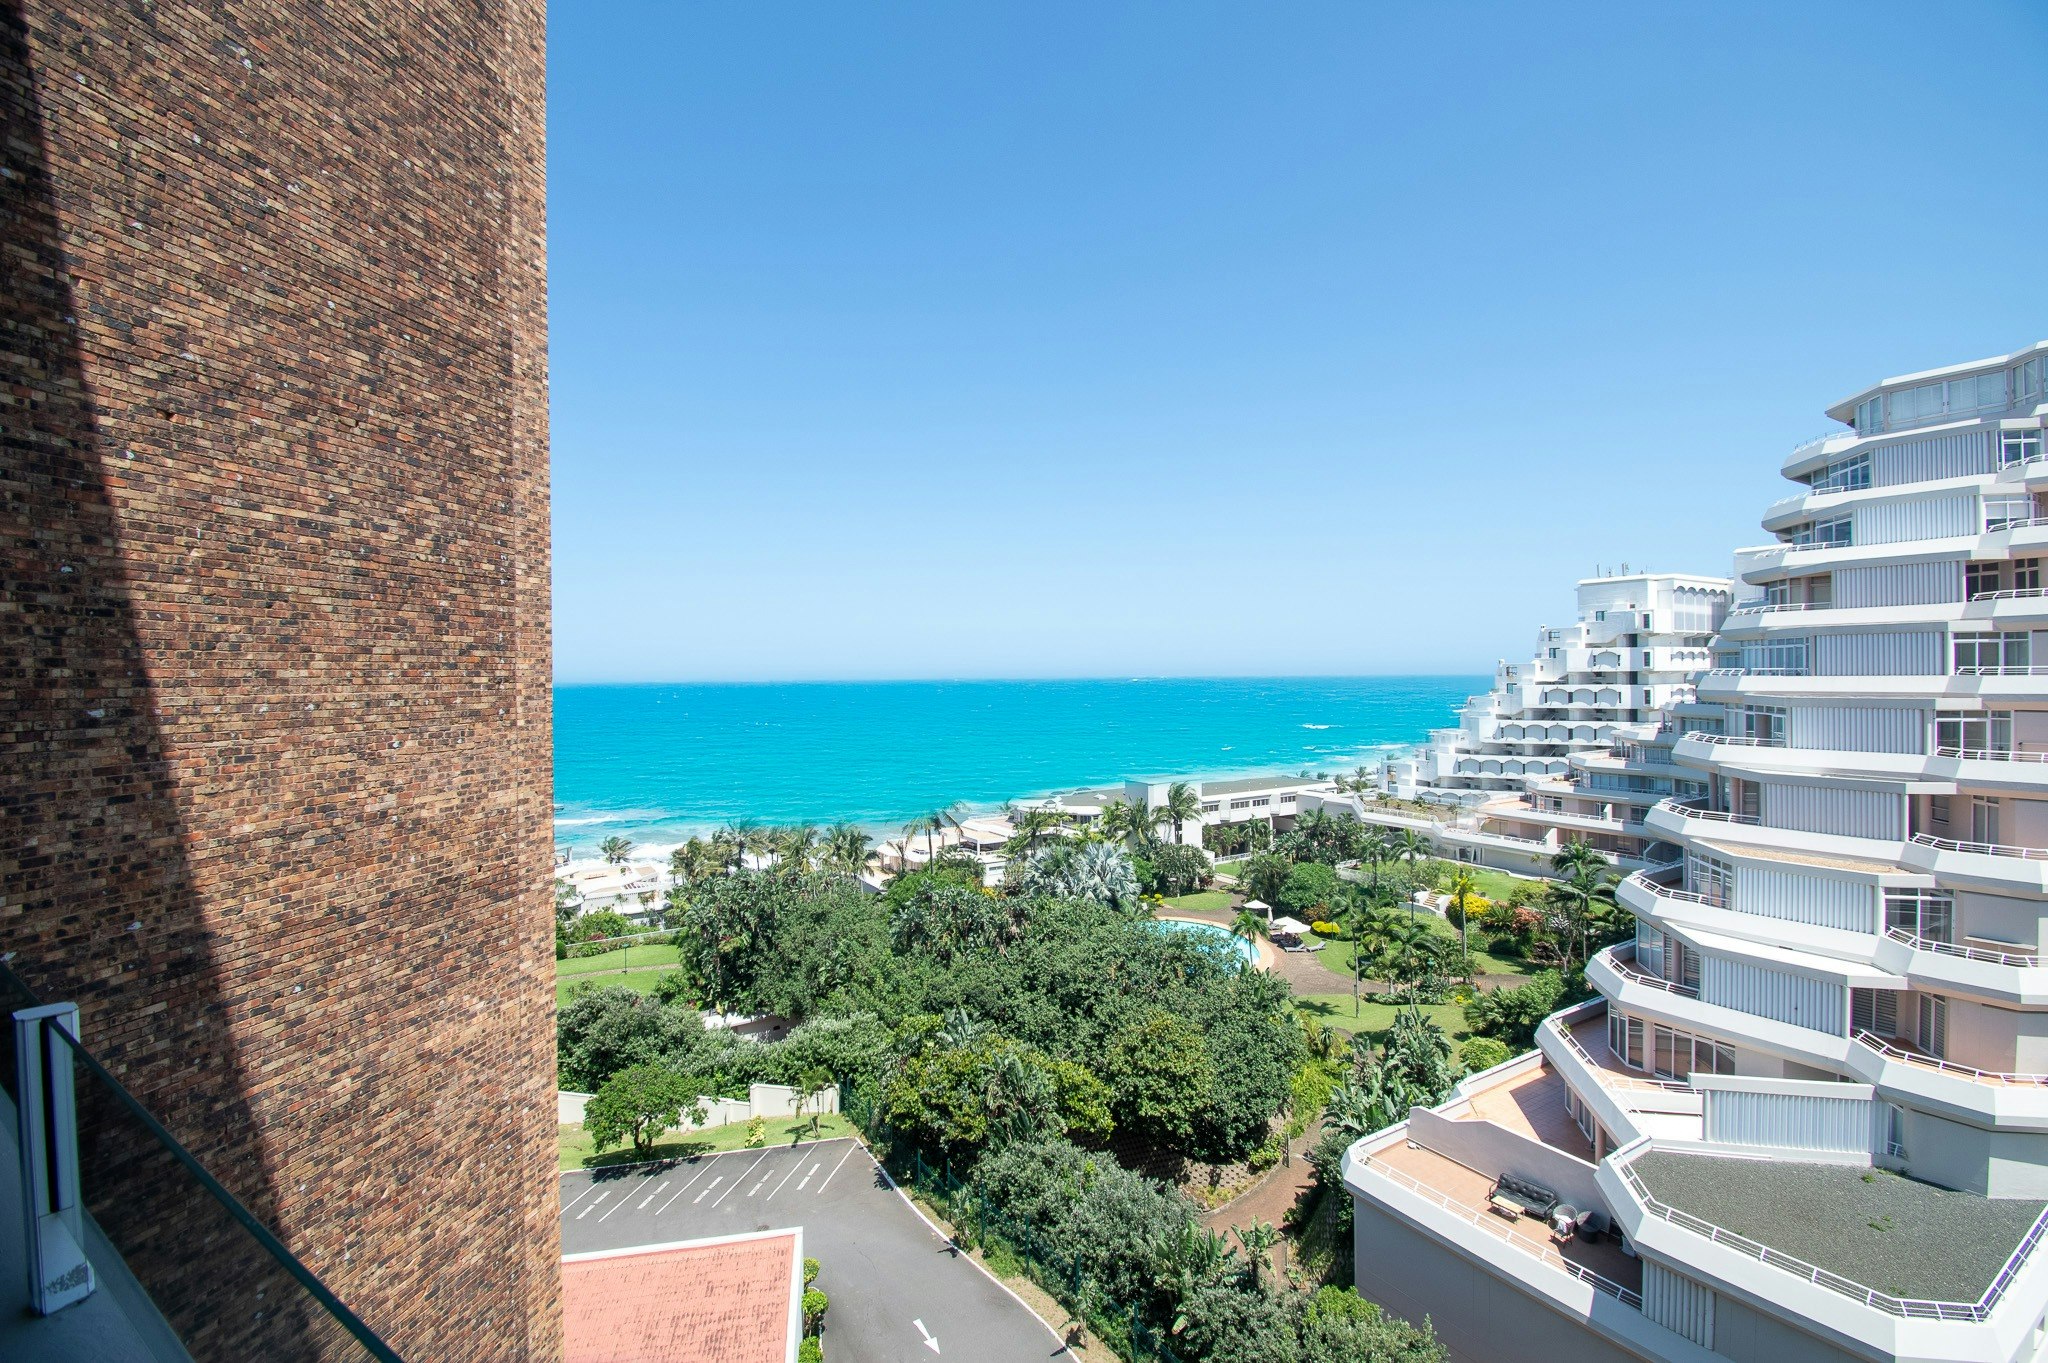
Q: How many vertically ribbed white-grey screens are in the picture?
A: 10